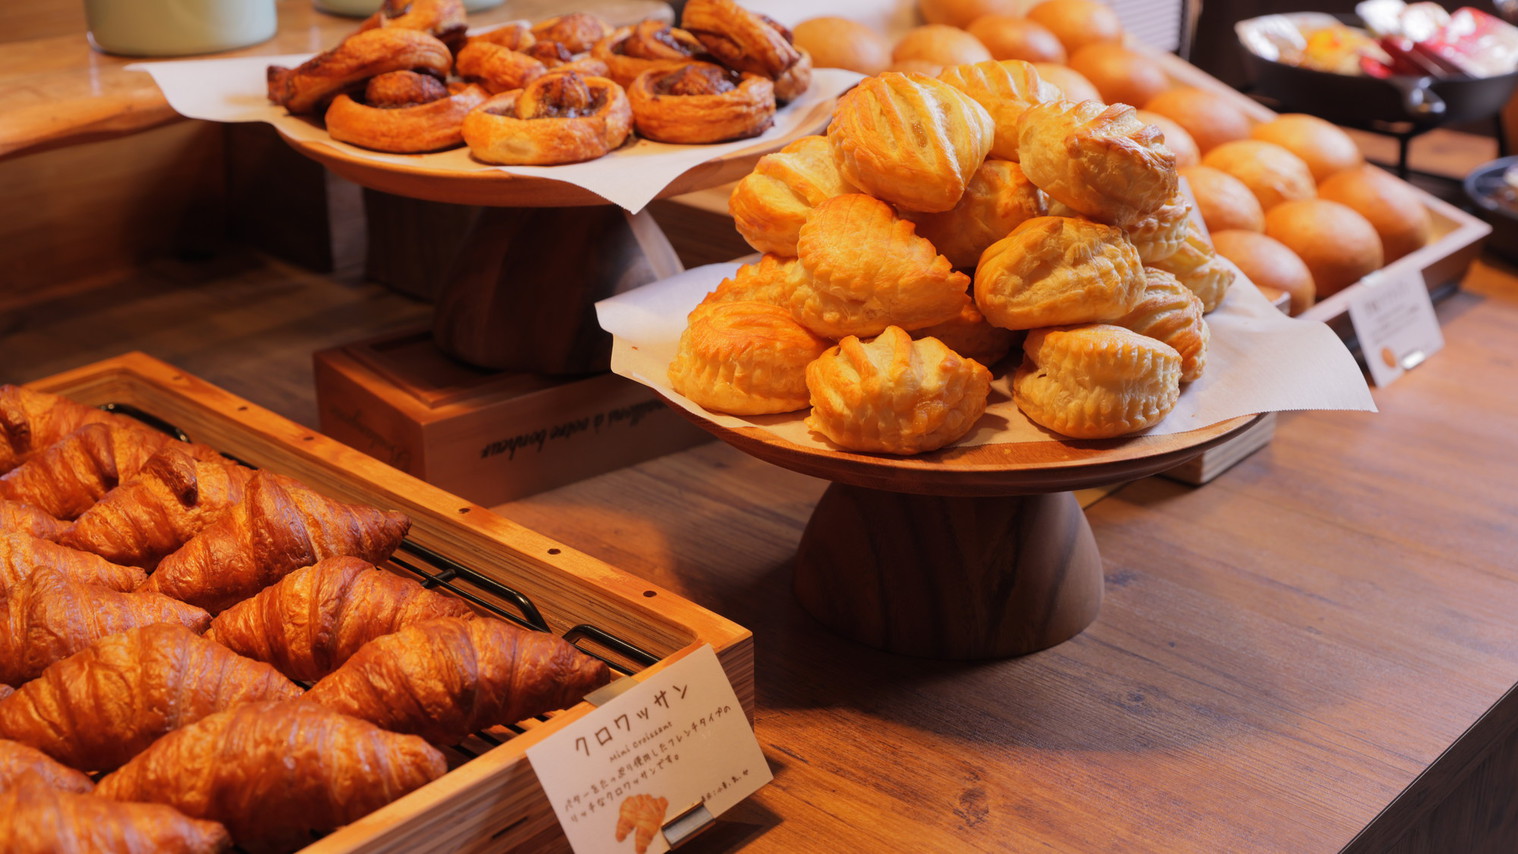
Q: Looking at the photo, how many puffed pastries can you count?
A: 15